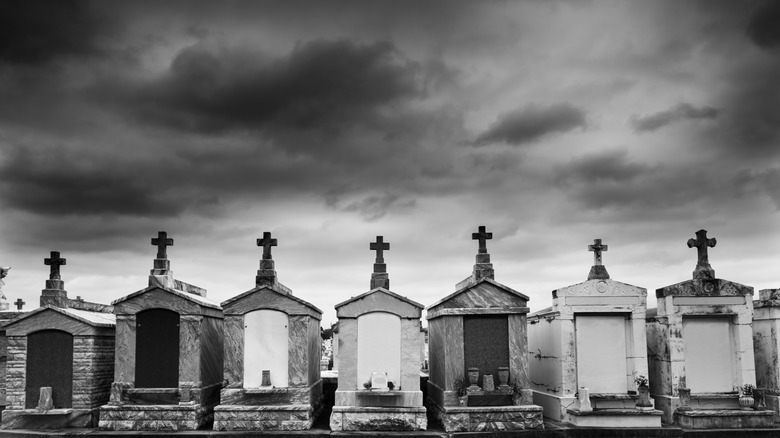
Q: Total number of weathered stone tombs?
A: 7